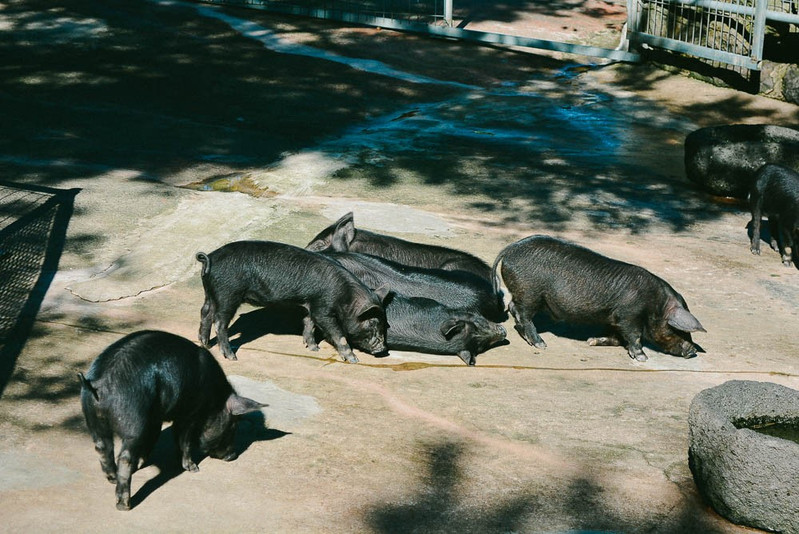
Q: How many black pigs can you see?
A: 7